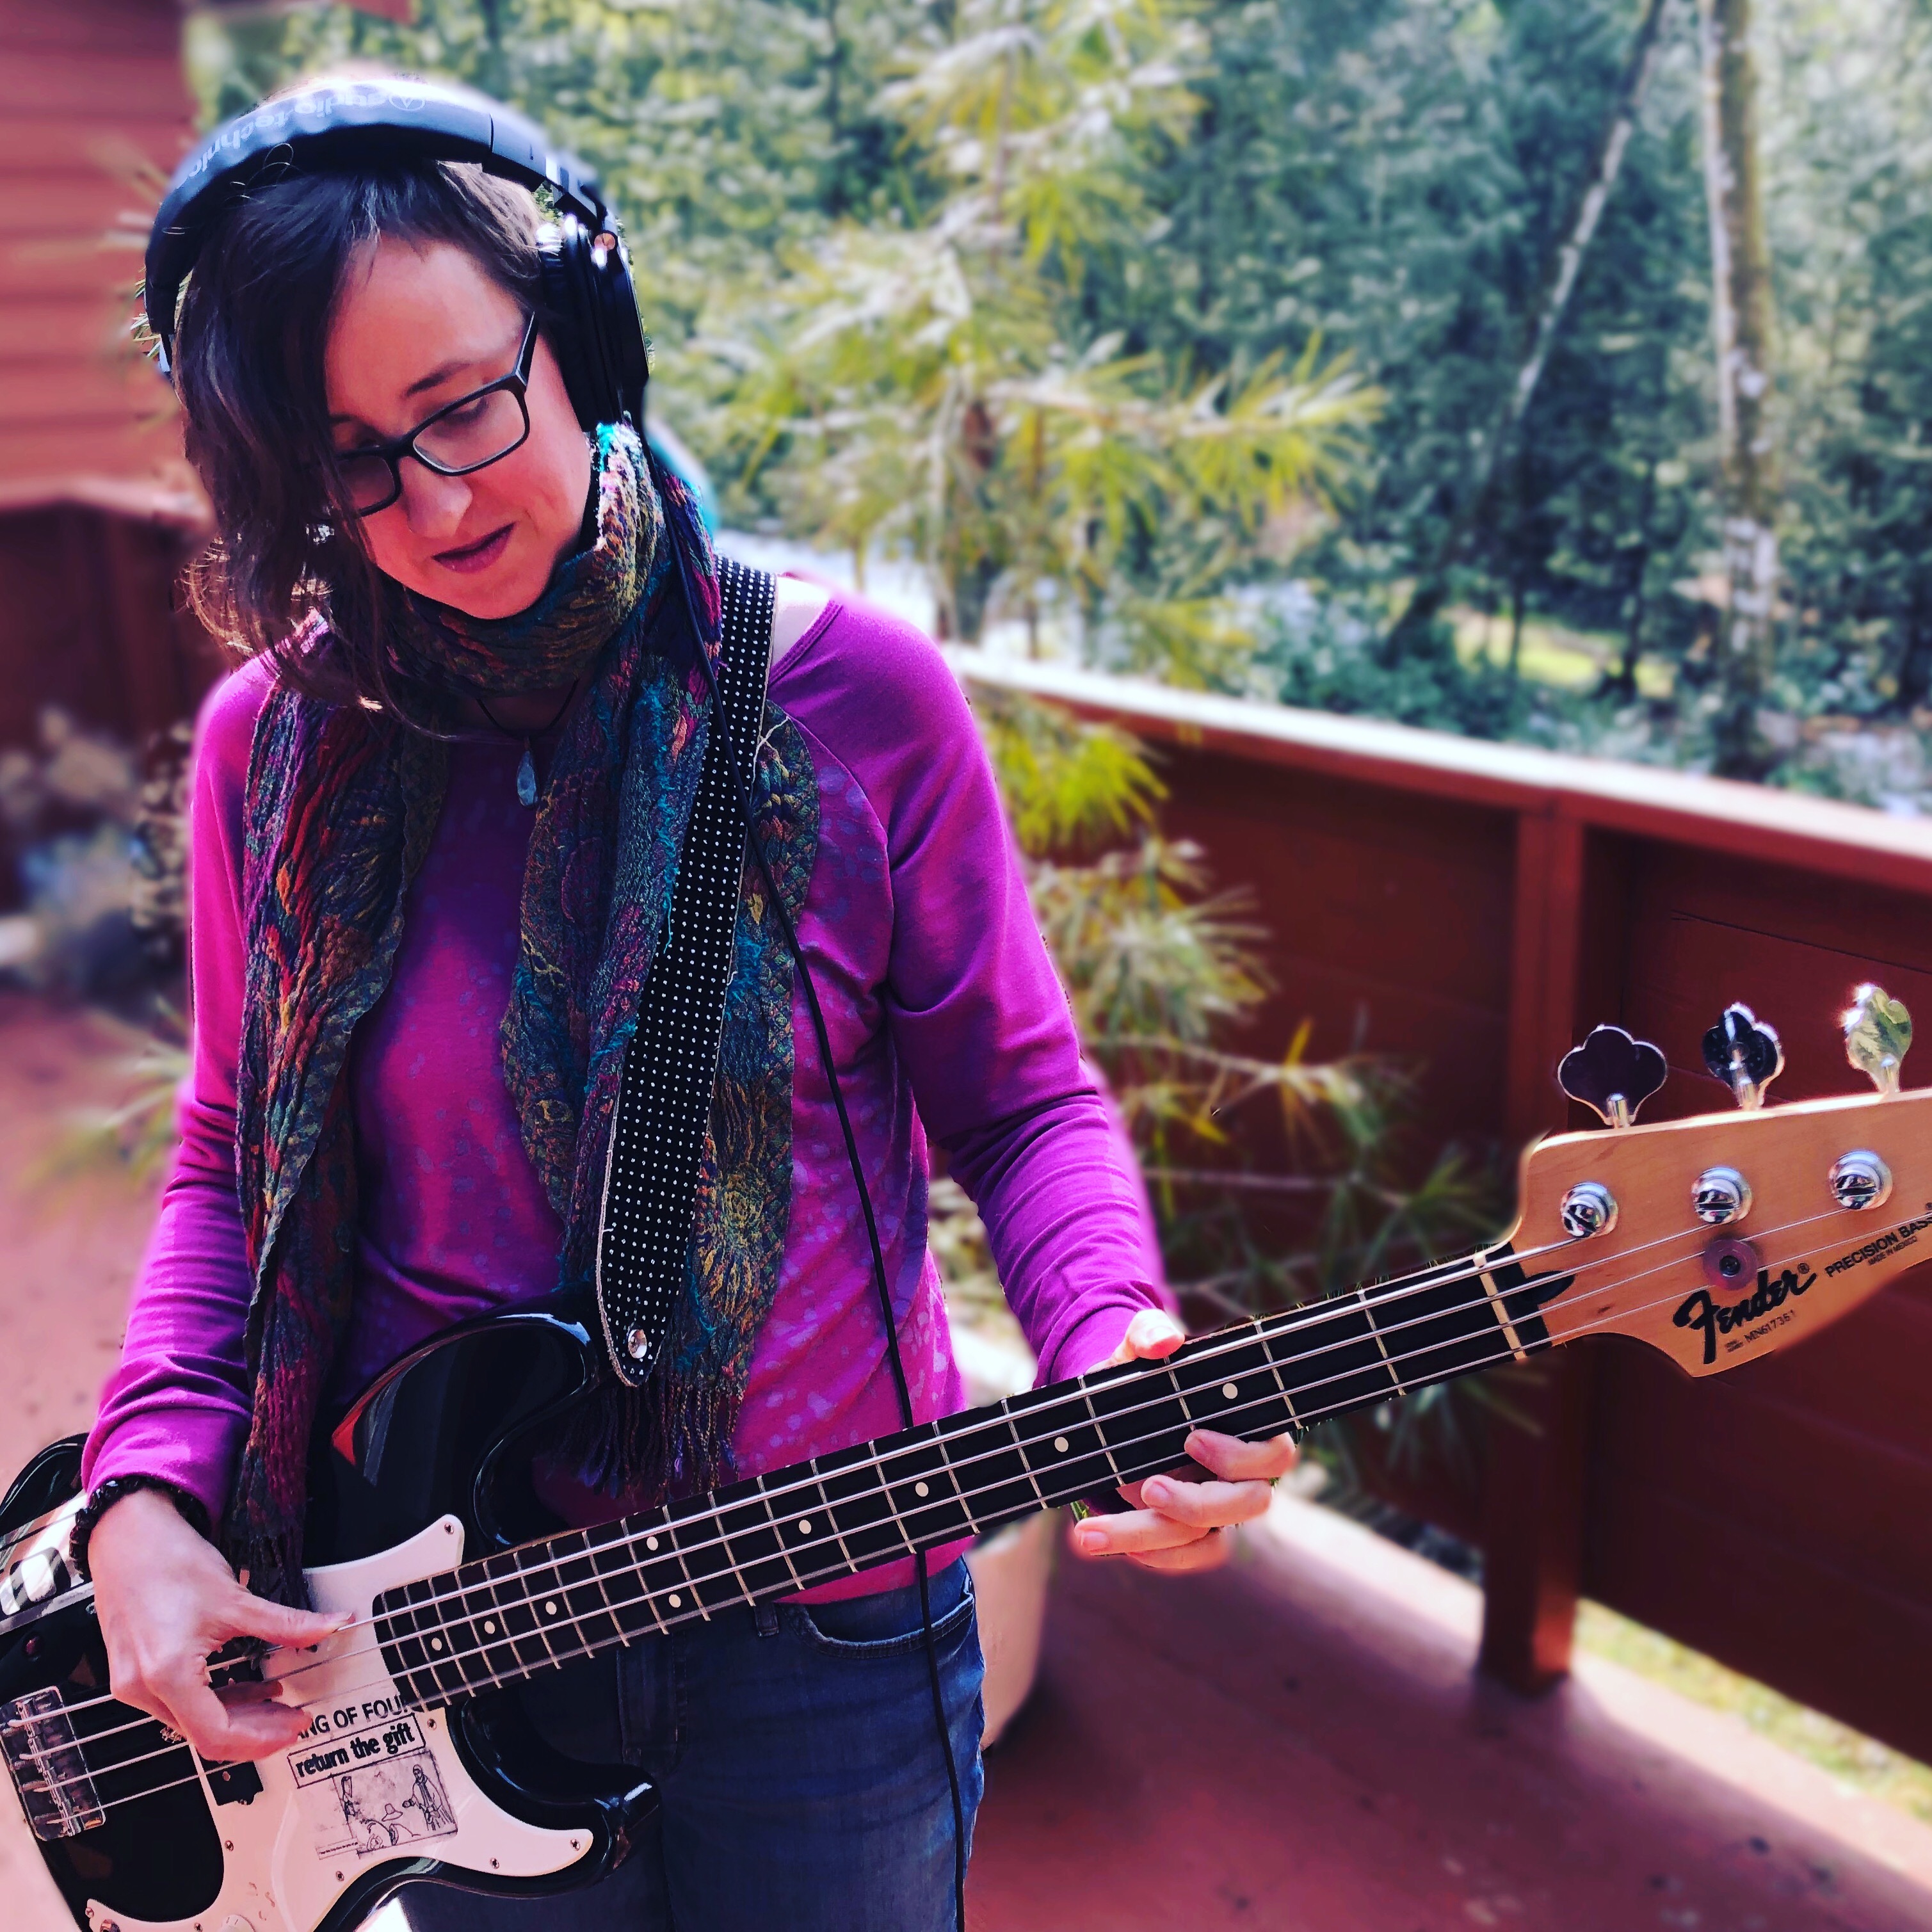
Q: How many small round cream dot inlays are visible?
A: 9